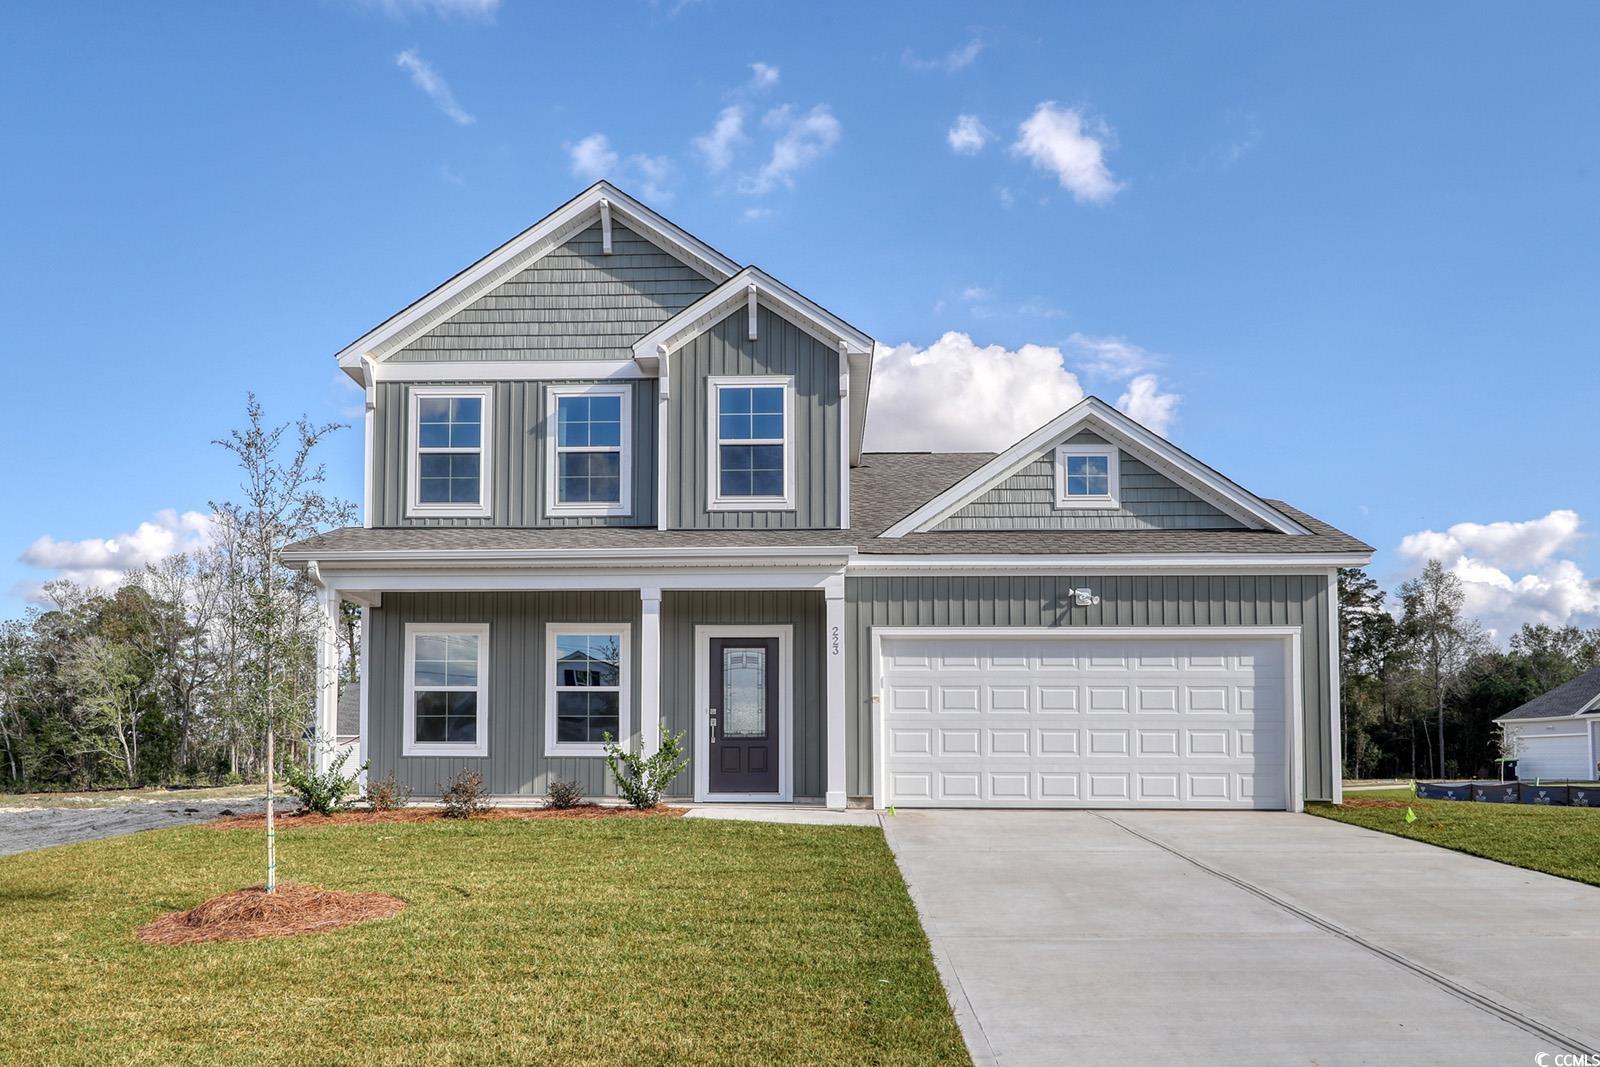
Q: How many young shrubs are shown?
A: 5